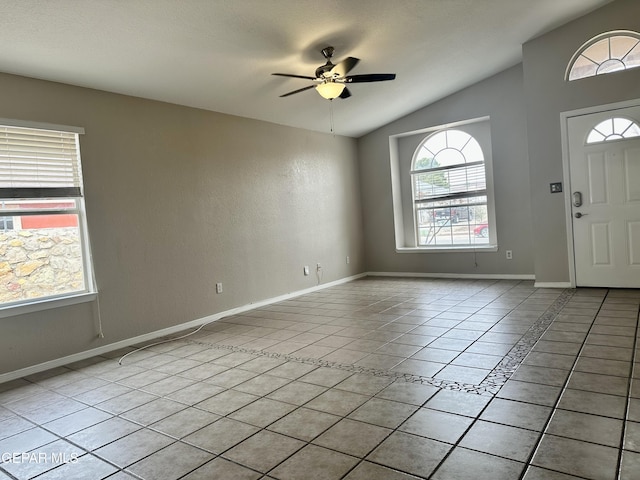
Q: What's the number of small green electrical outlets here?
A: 0